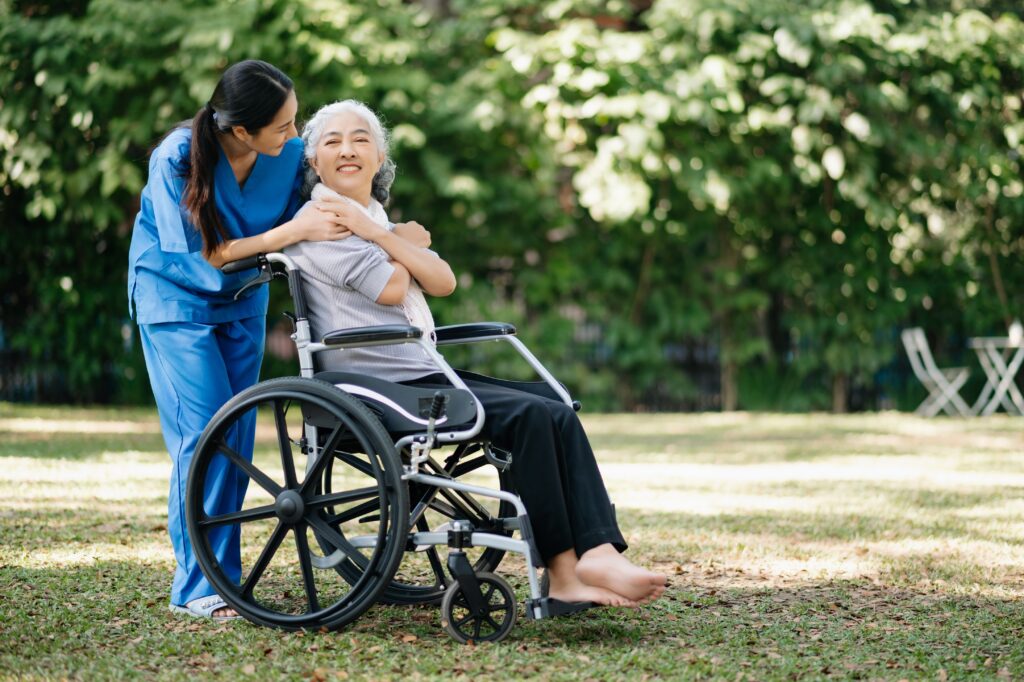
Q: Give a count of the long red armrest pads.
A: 0